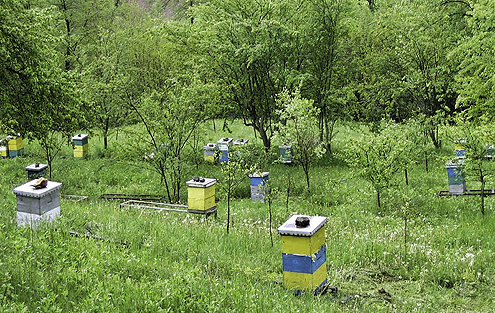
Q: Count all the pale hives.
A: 1